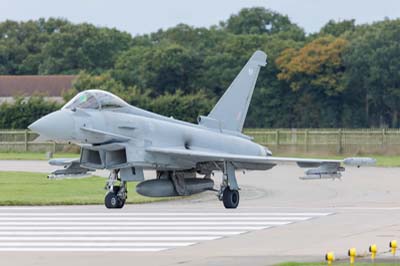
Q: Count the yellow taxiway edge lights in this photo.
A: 4